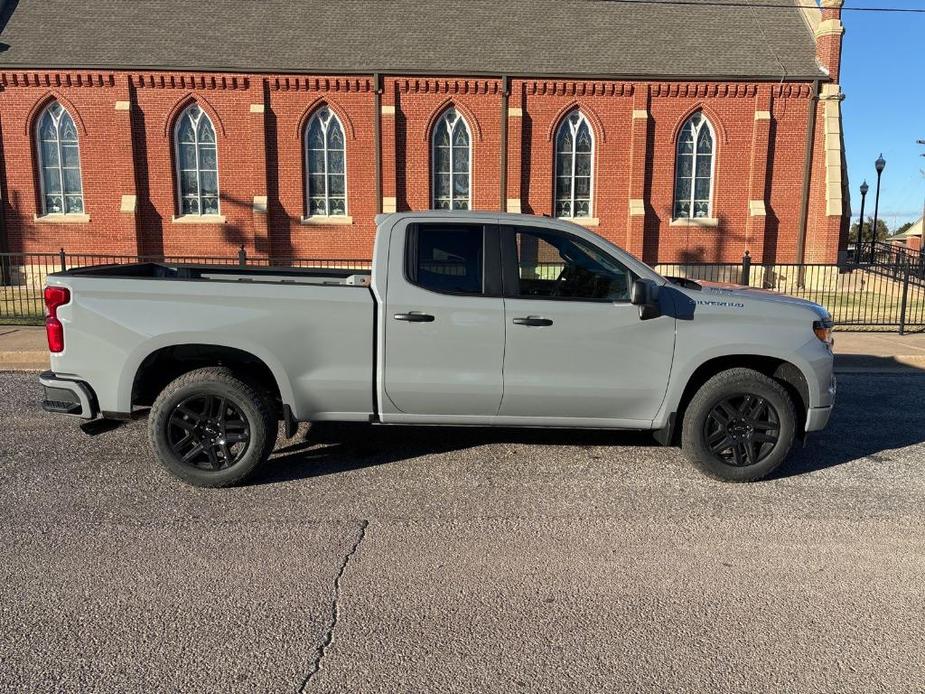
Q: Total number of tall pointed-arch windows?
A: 6